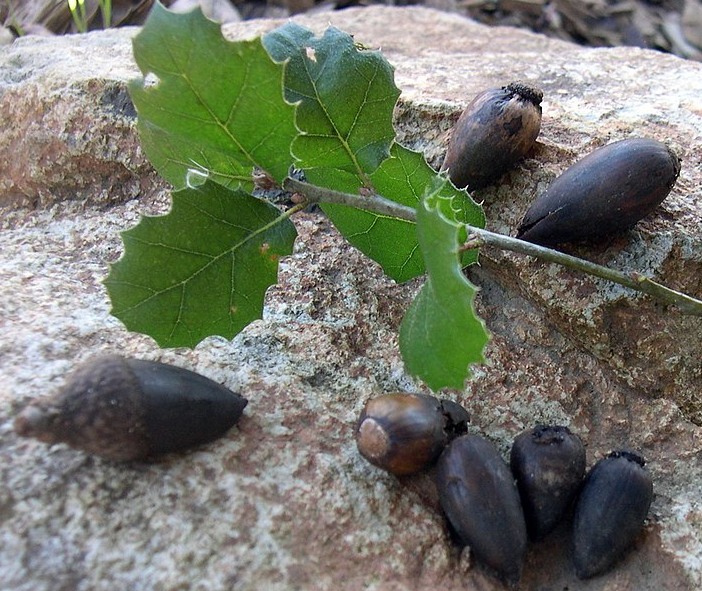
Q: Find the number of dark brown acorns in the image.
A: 7